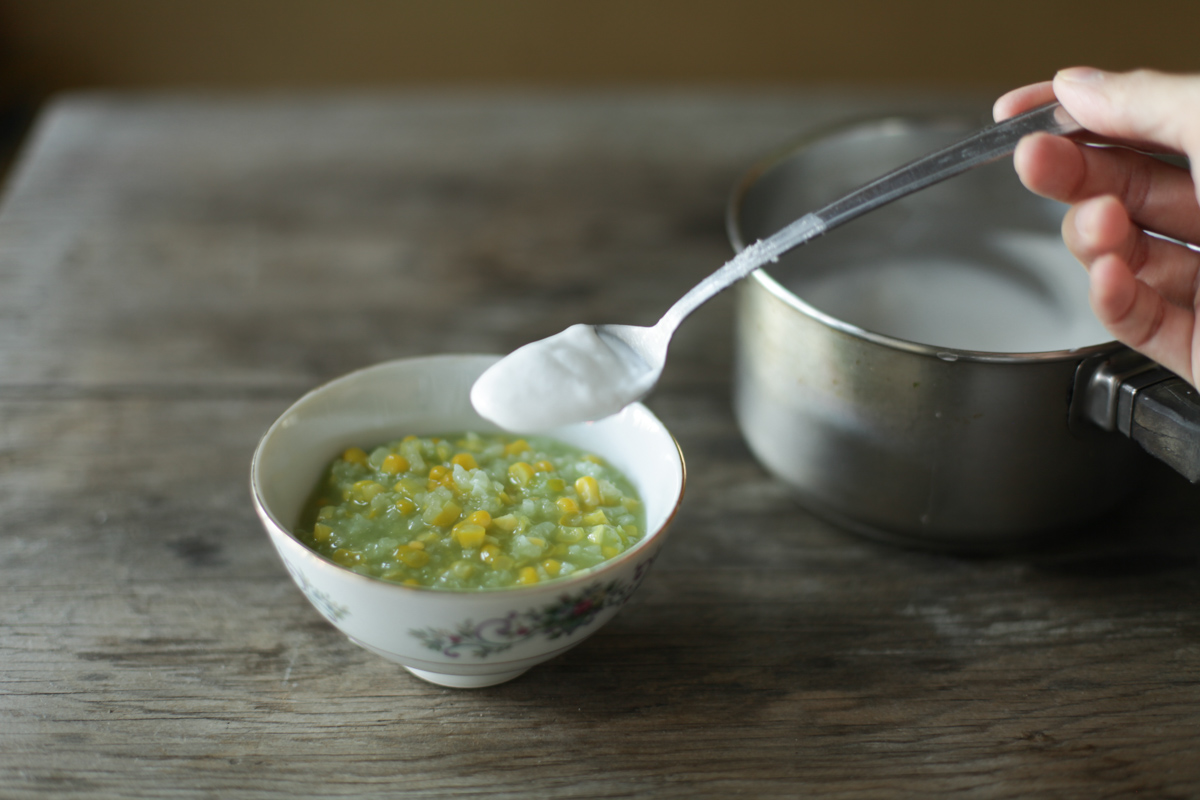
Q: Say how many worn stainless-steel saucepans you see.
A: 1